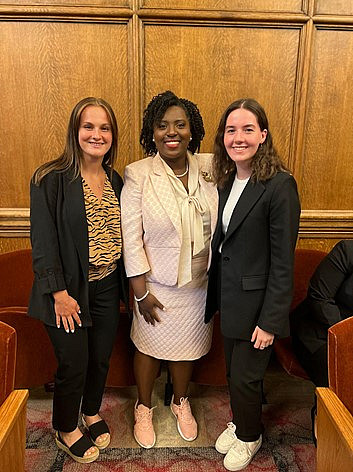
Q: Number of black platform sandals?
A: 2